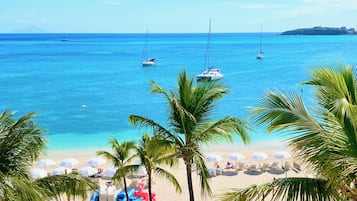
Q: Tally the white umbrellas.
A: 13